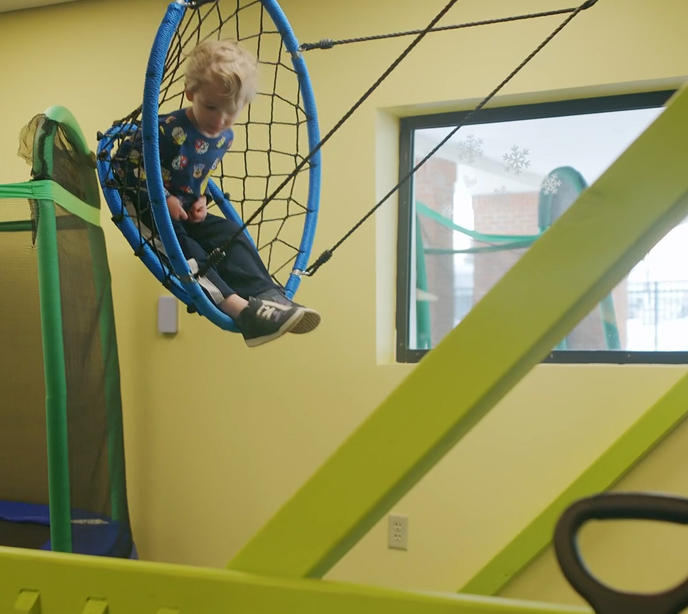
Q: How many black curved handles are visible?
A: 1